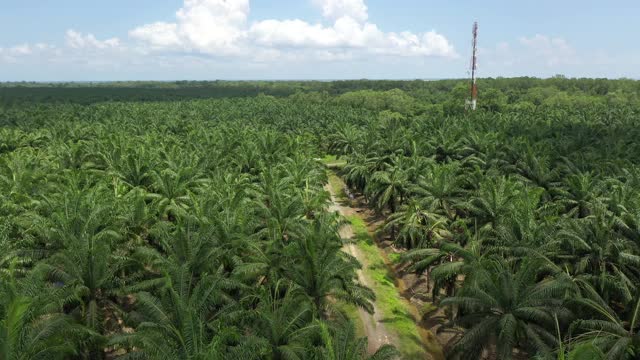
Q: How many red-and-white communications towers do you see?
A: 1